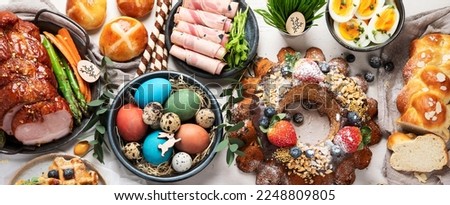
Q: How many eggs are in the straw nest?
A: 10